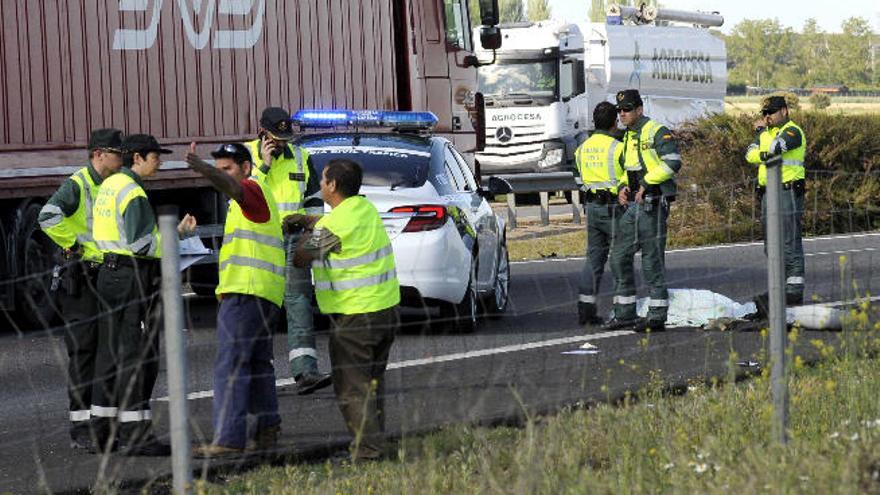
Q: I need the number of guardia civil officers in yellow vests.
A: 6